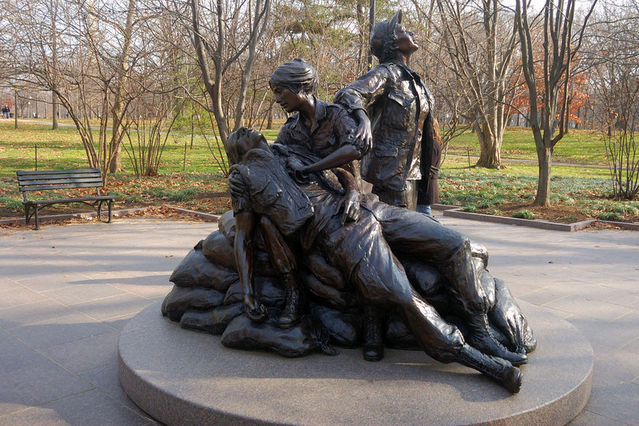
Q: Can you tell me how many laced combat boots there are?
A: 4